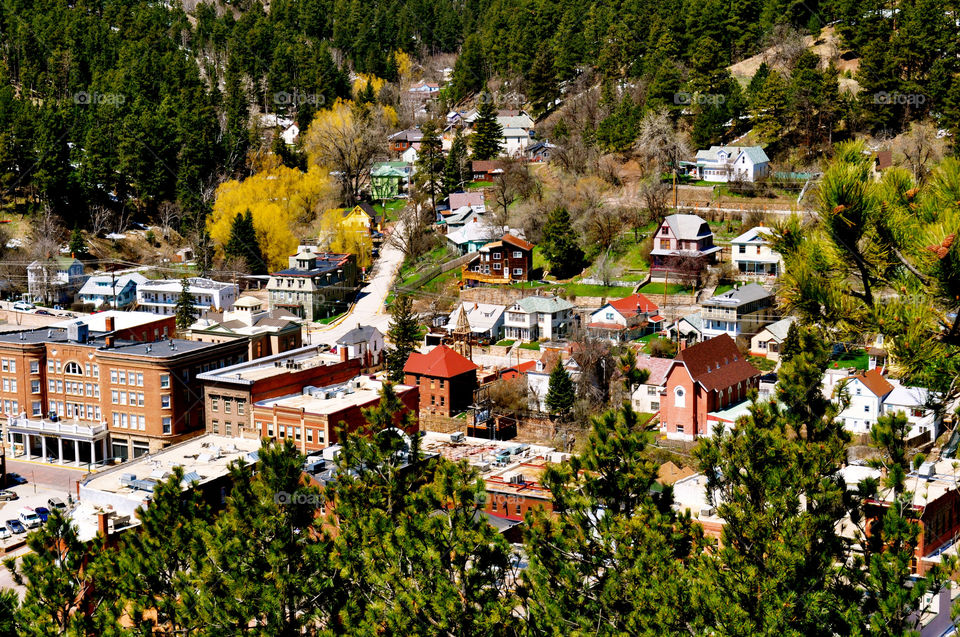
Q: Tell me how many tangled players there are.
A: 0